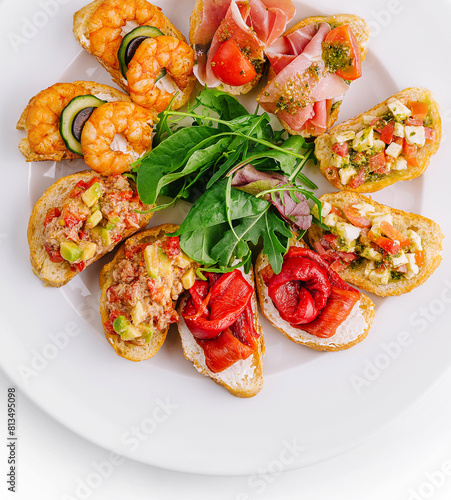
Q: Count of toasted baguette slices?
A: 10